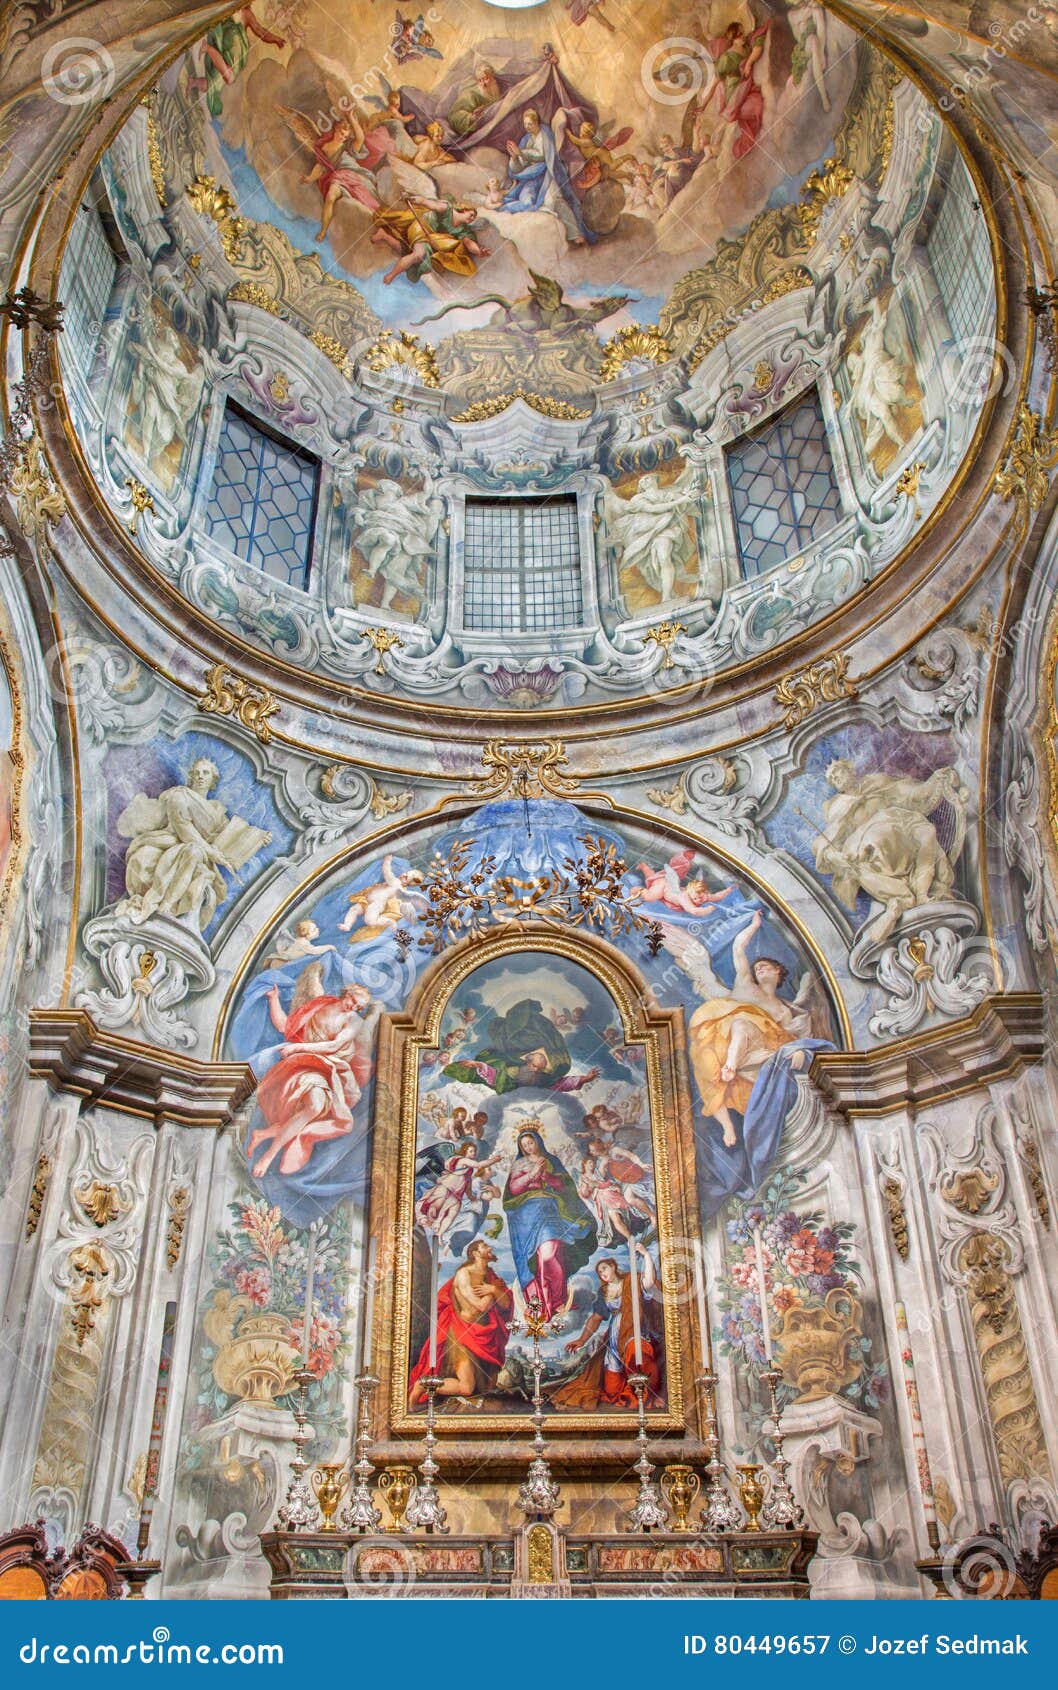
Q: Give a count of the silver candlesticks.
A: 6